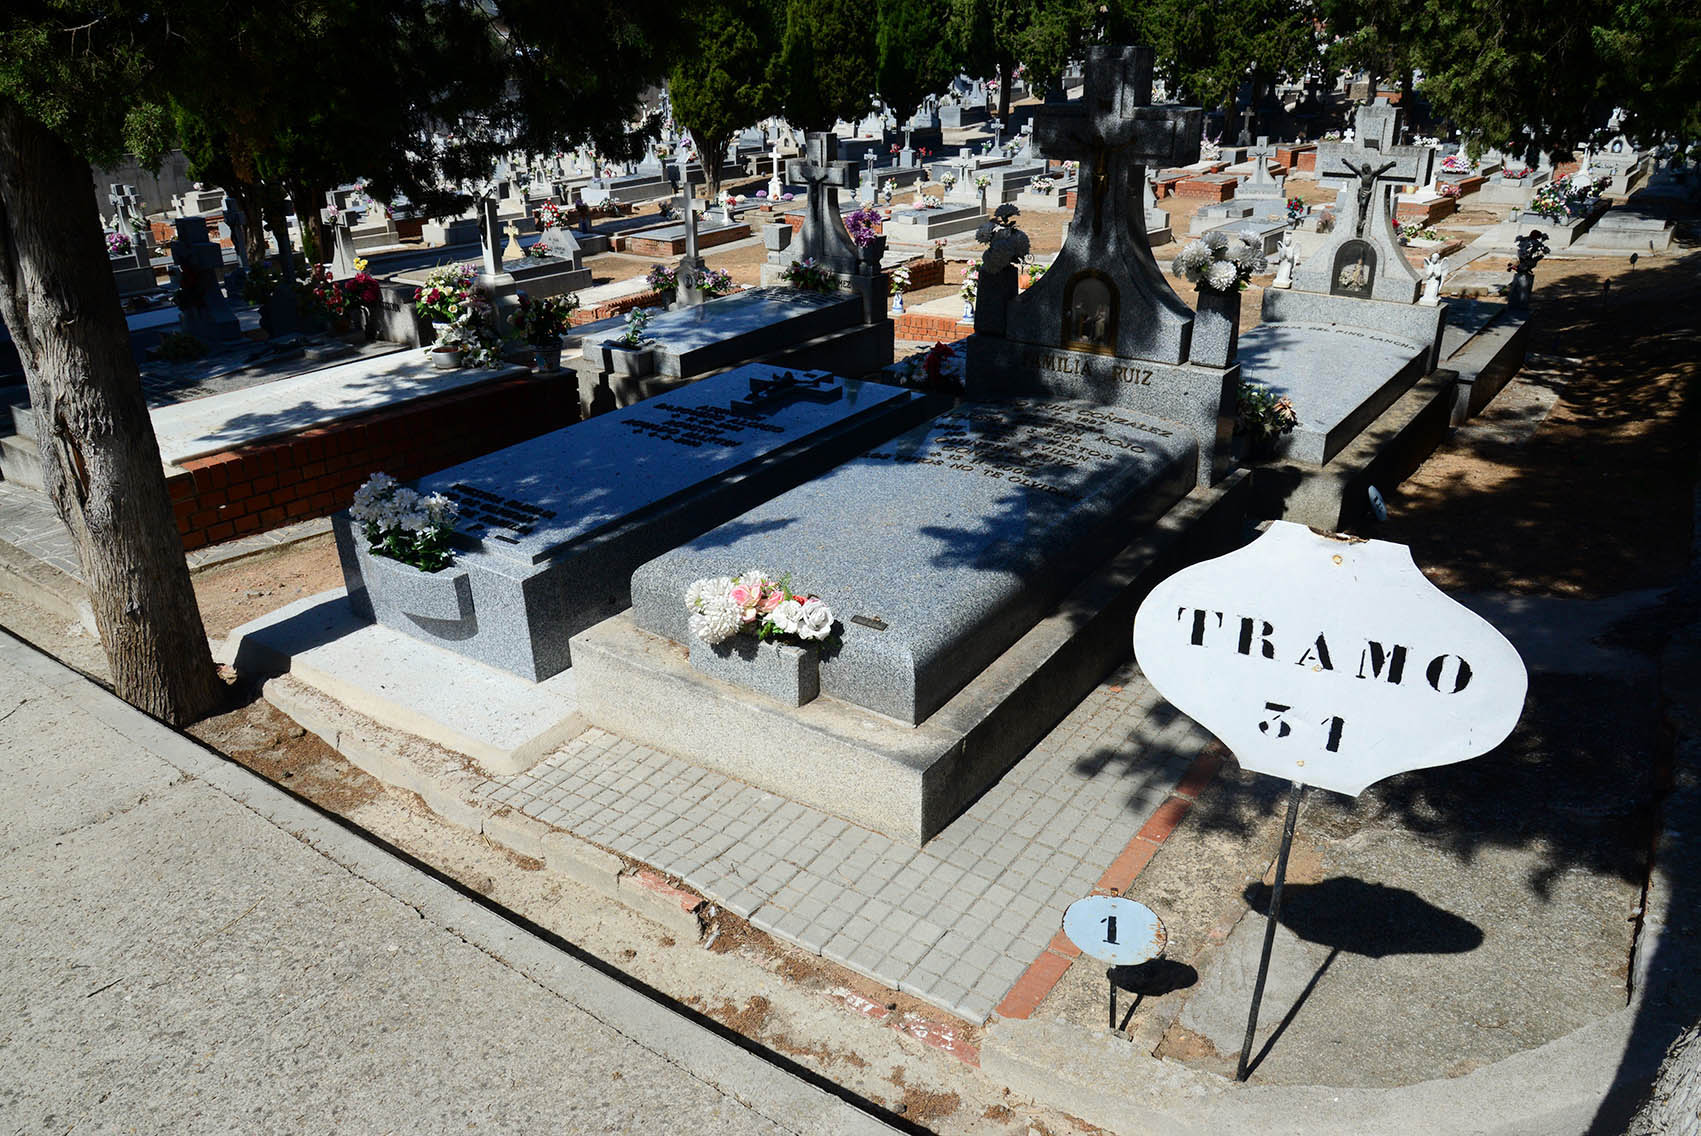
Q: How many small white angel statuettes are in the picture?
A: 2